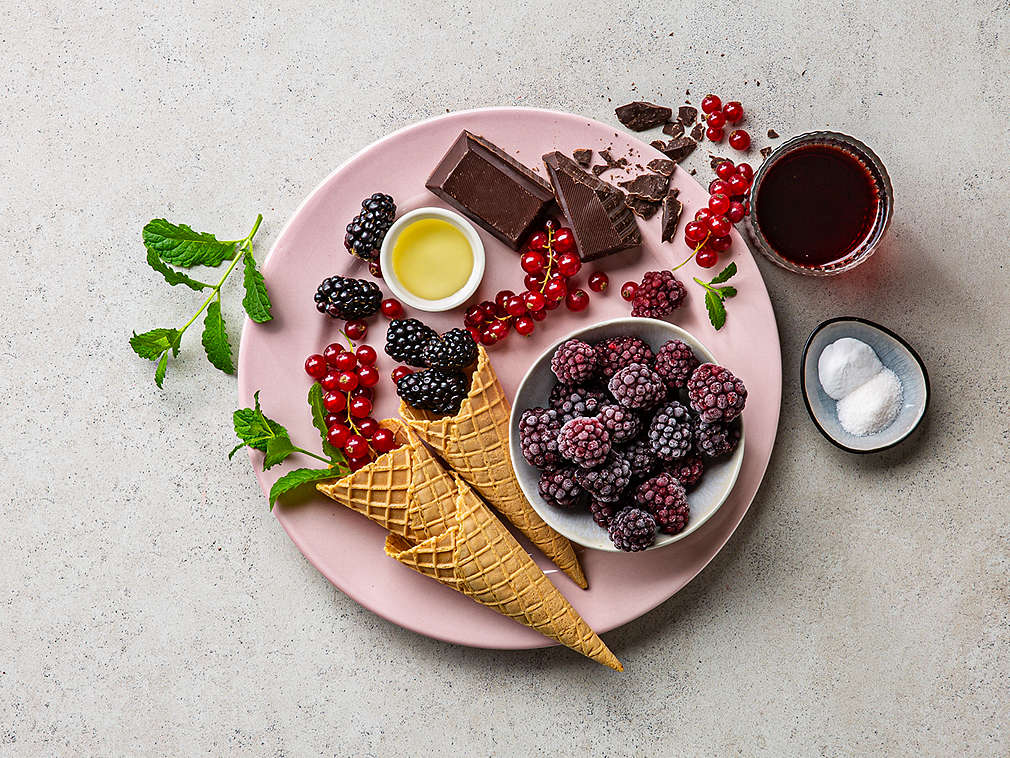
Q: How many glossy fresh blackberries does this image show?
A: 5